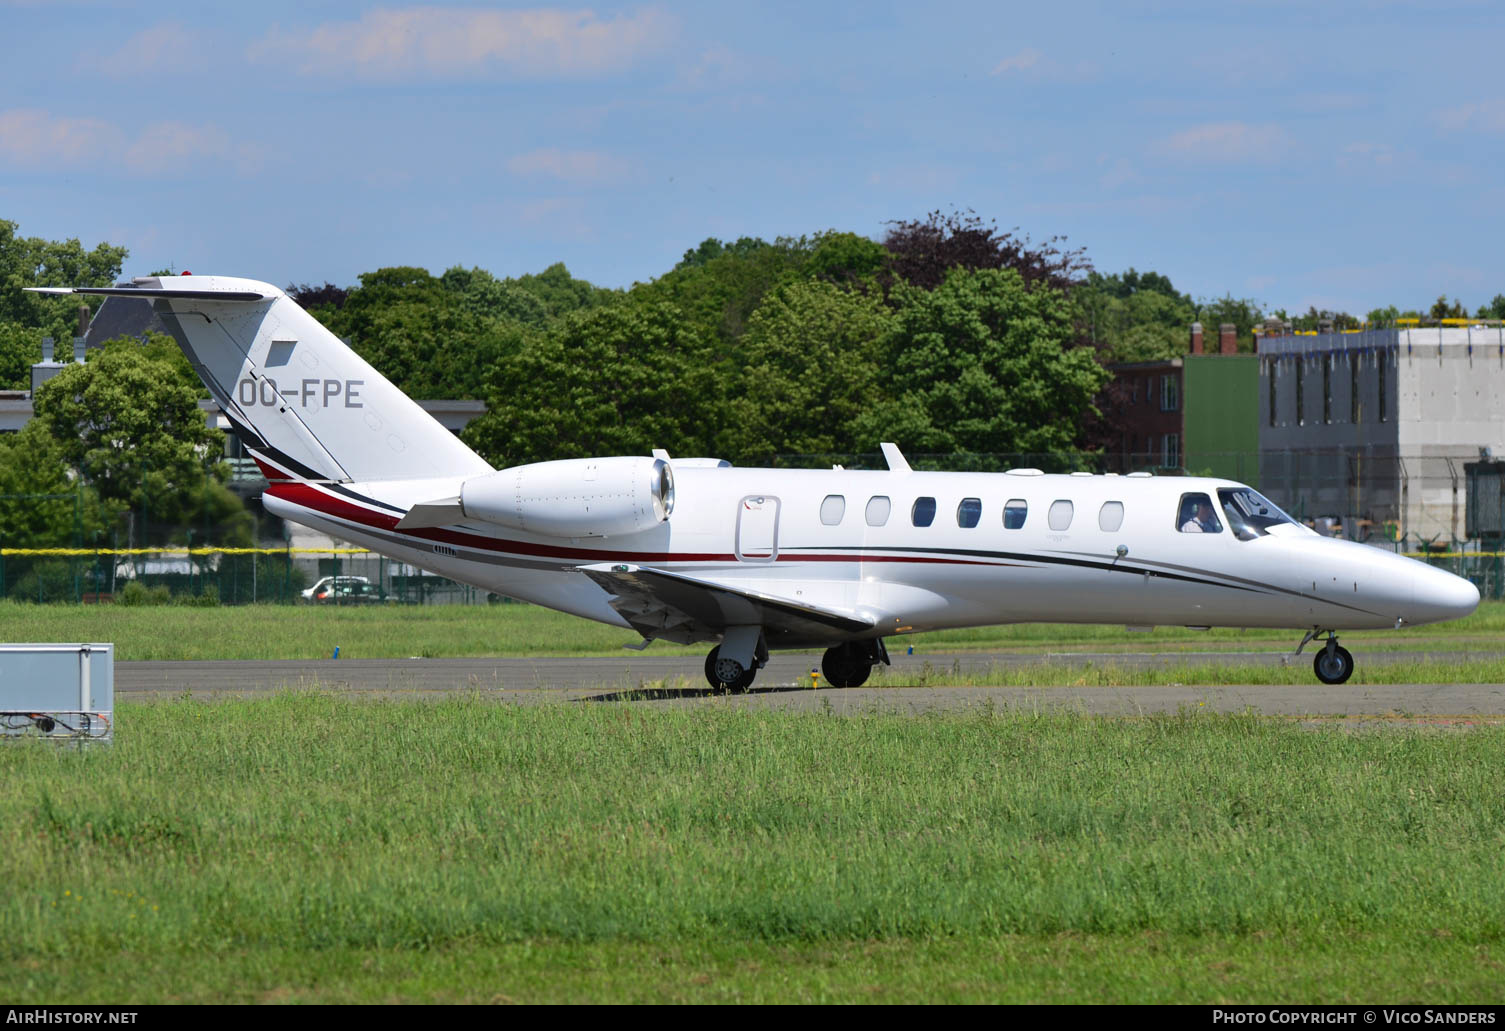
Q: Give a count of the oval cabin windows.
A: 7